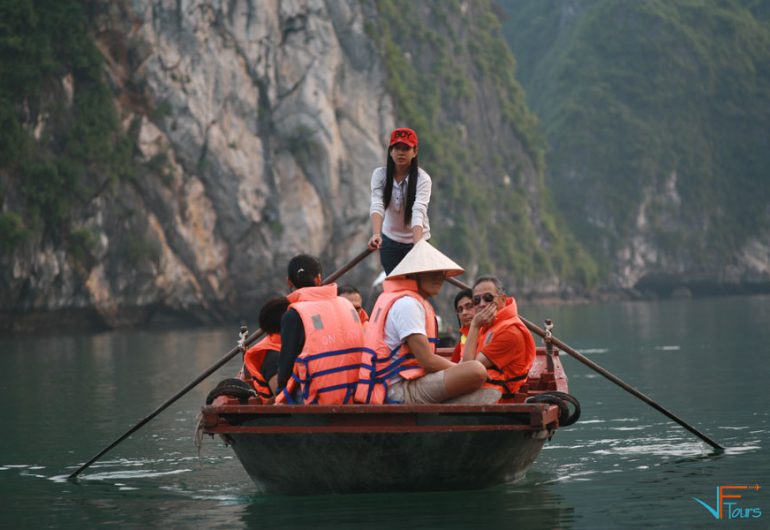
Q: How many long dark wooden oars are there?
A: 2